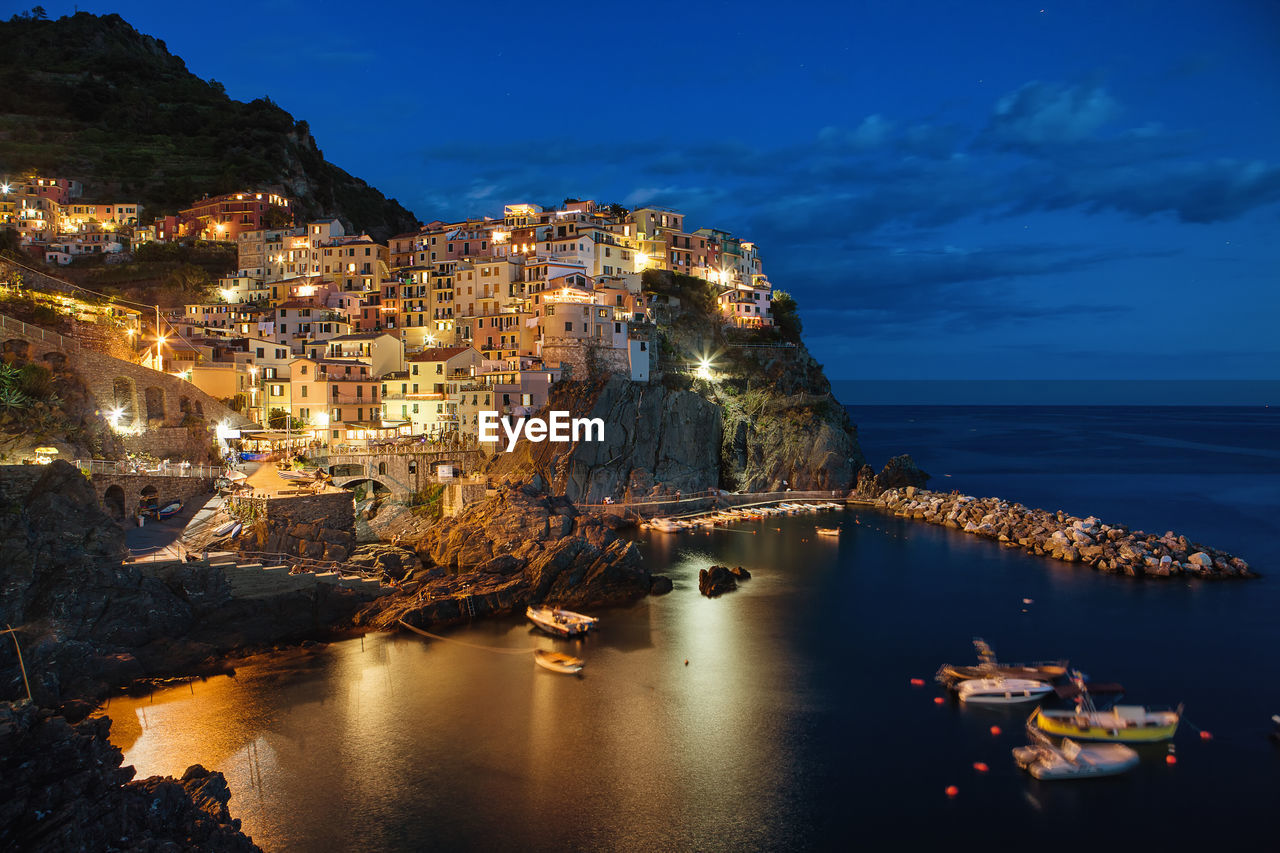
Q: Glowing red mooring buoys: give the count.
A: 7